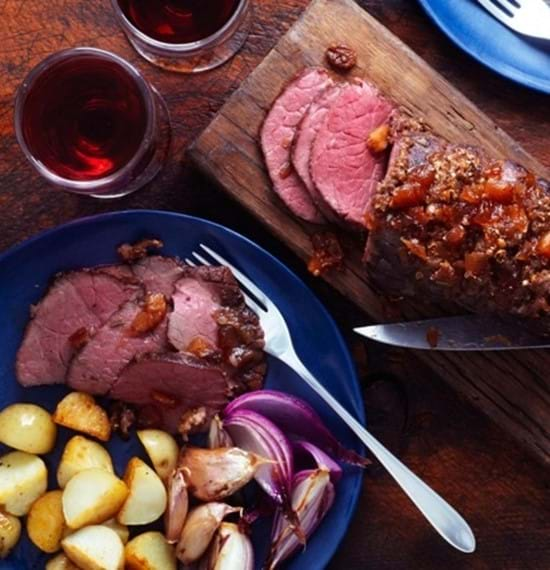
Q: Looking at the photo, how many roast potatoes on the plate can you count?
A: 13